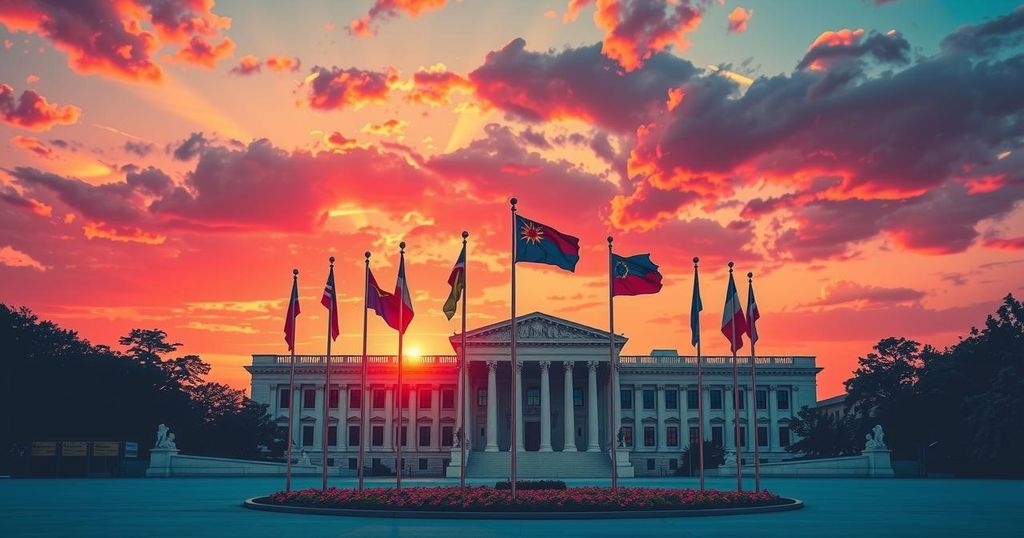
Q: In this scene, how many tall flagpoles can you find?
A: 10